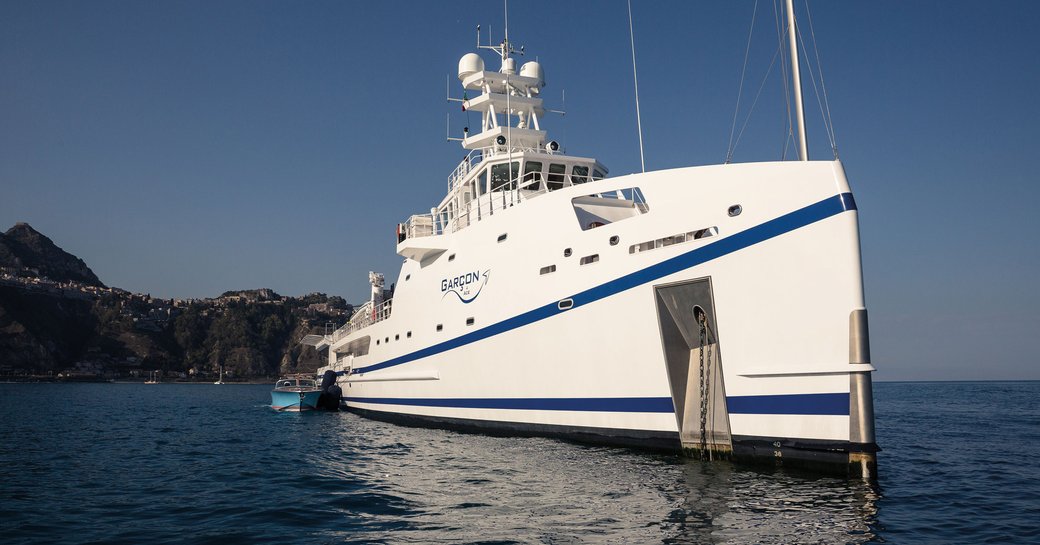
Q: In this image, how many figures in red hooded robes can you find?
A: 0